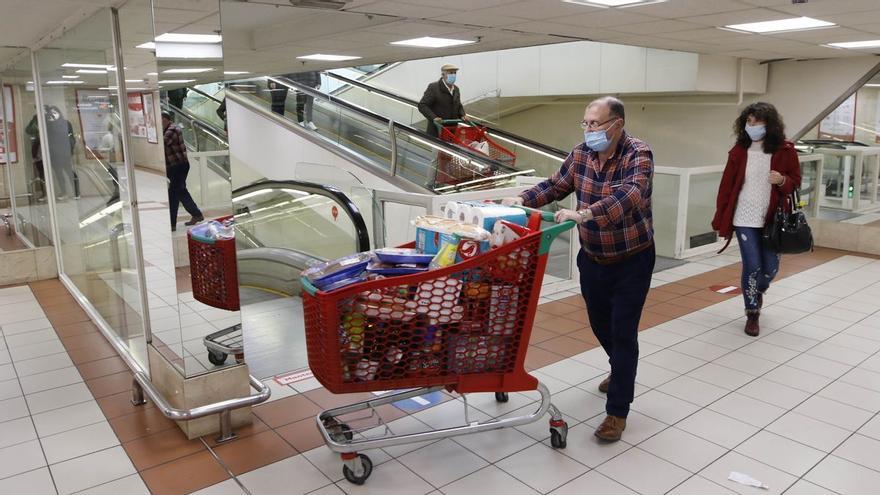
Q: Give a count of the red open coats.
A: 1